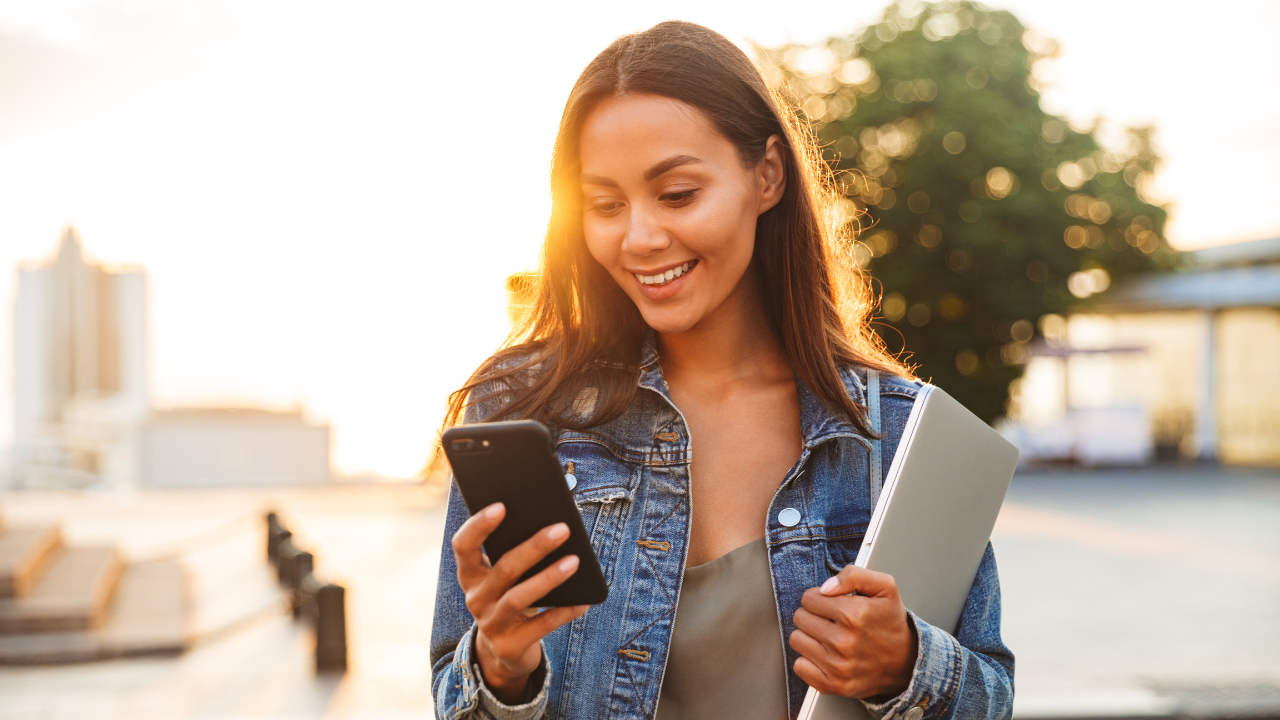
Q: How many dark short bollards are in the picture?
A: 4